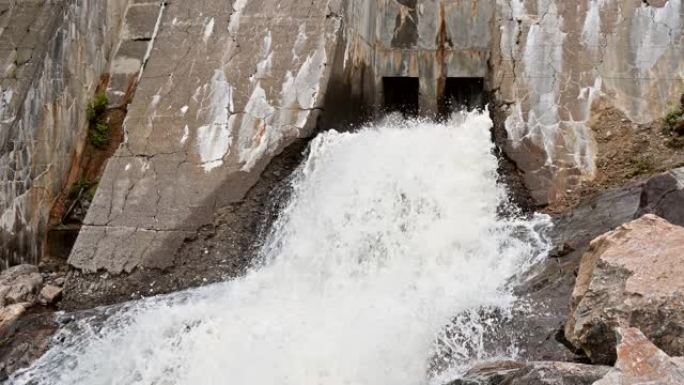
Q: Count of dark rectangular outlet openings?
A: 2